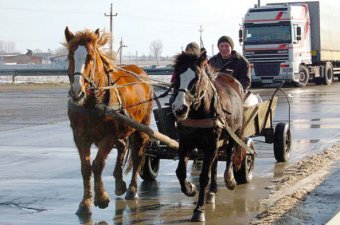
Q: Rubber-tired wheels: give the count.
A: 5